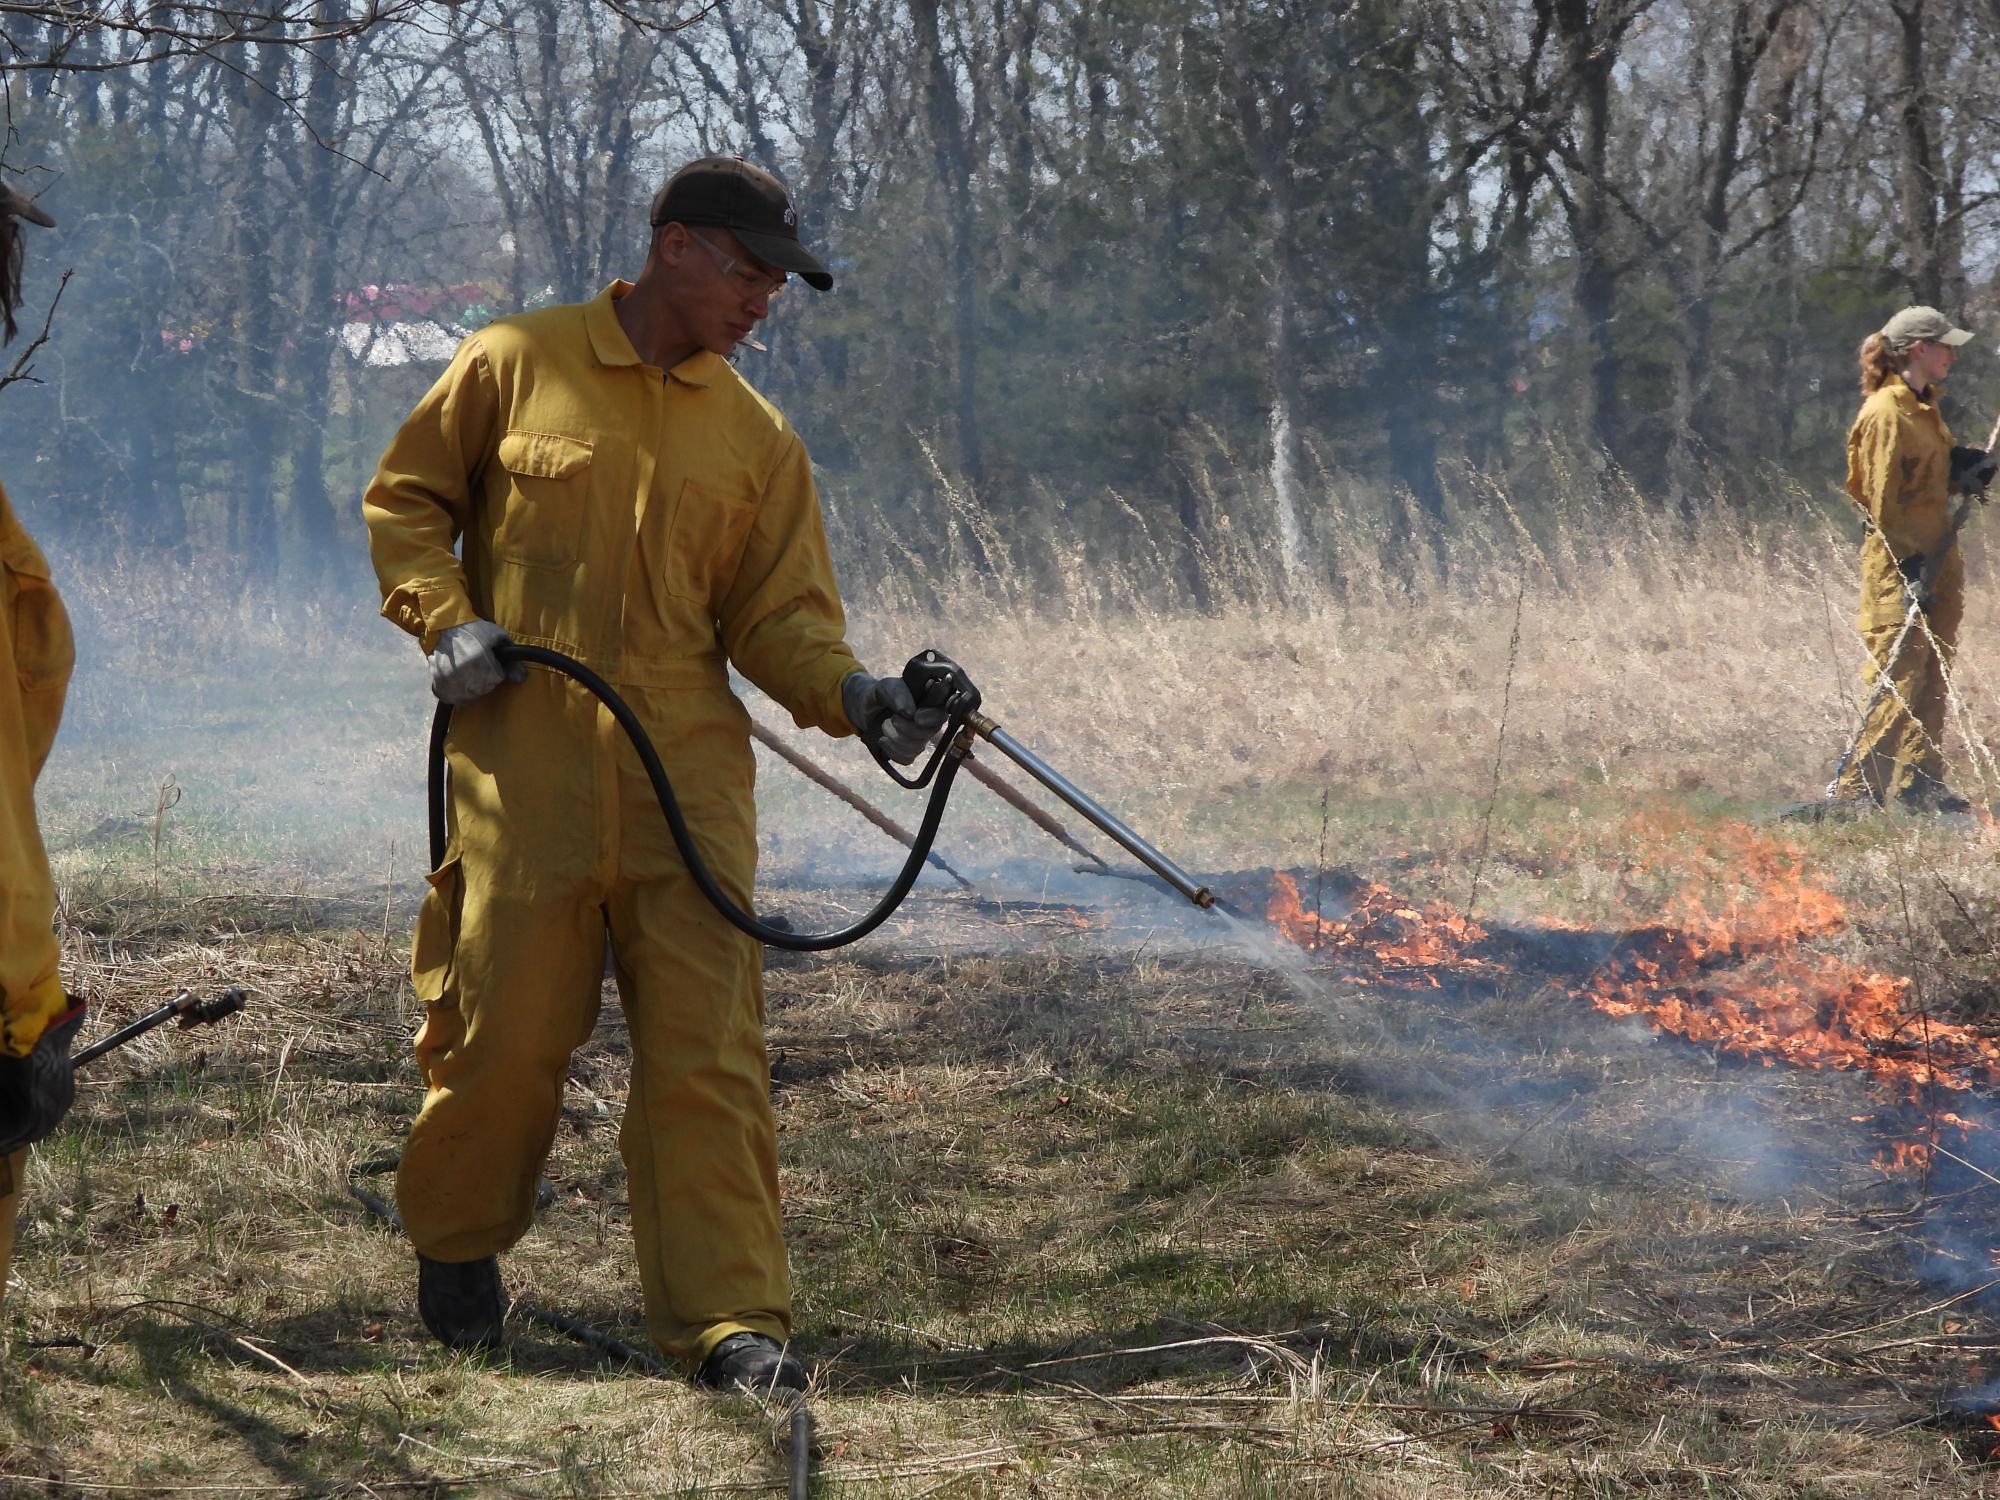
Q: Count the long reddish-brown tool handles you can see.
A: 2